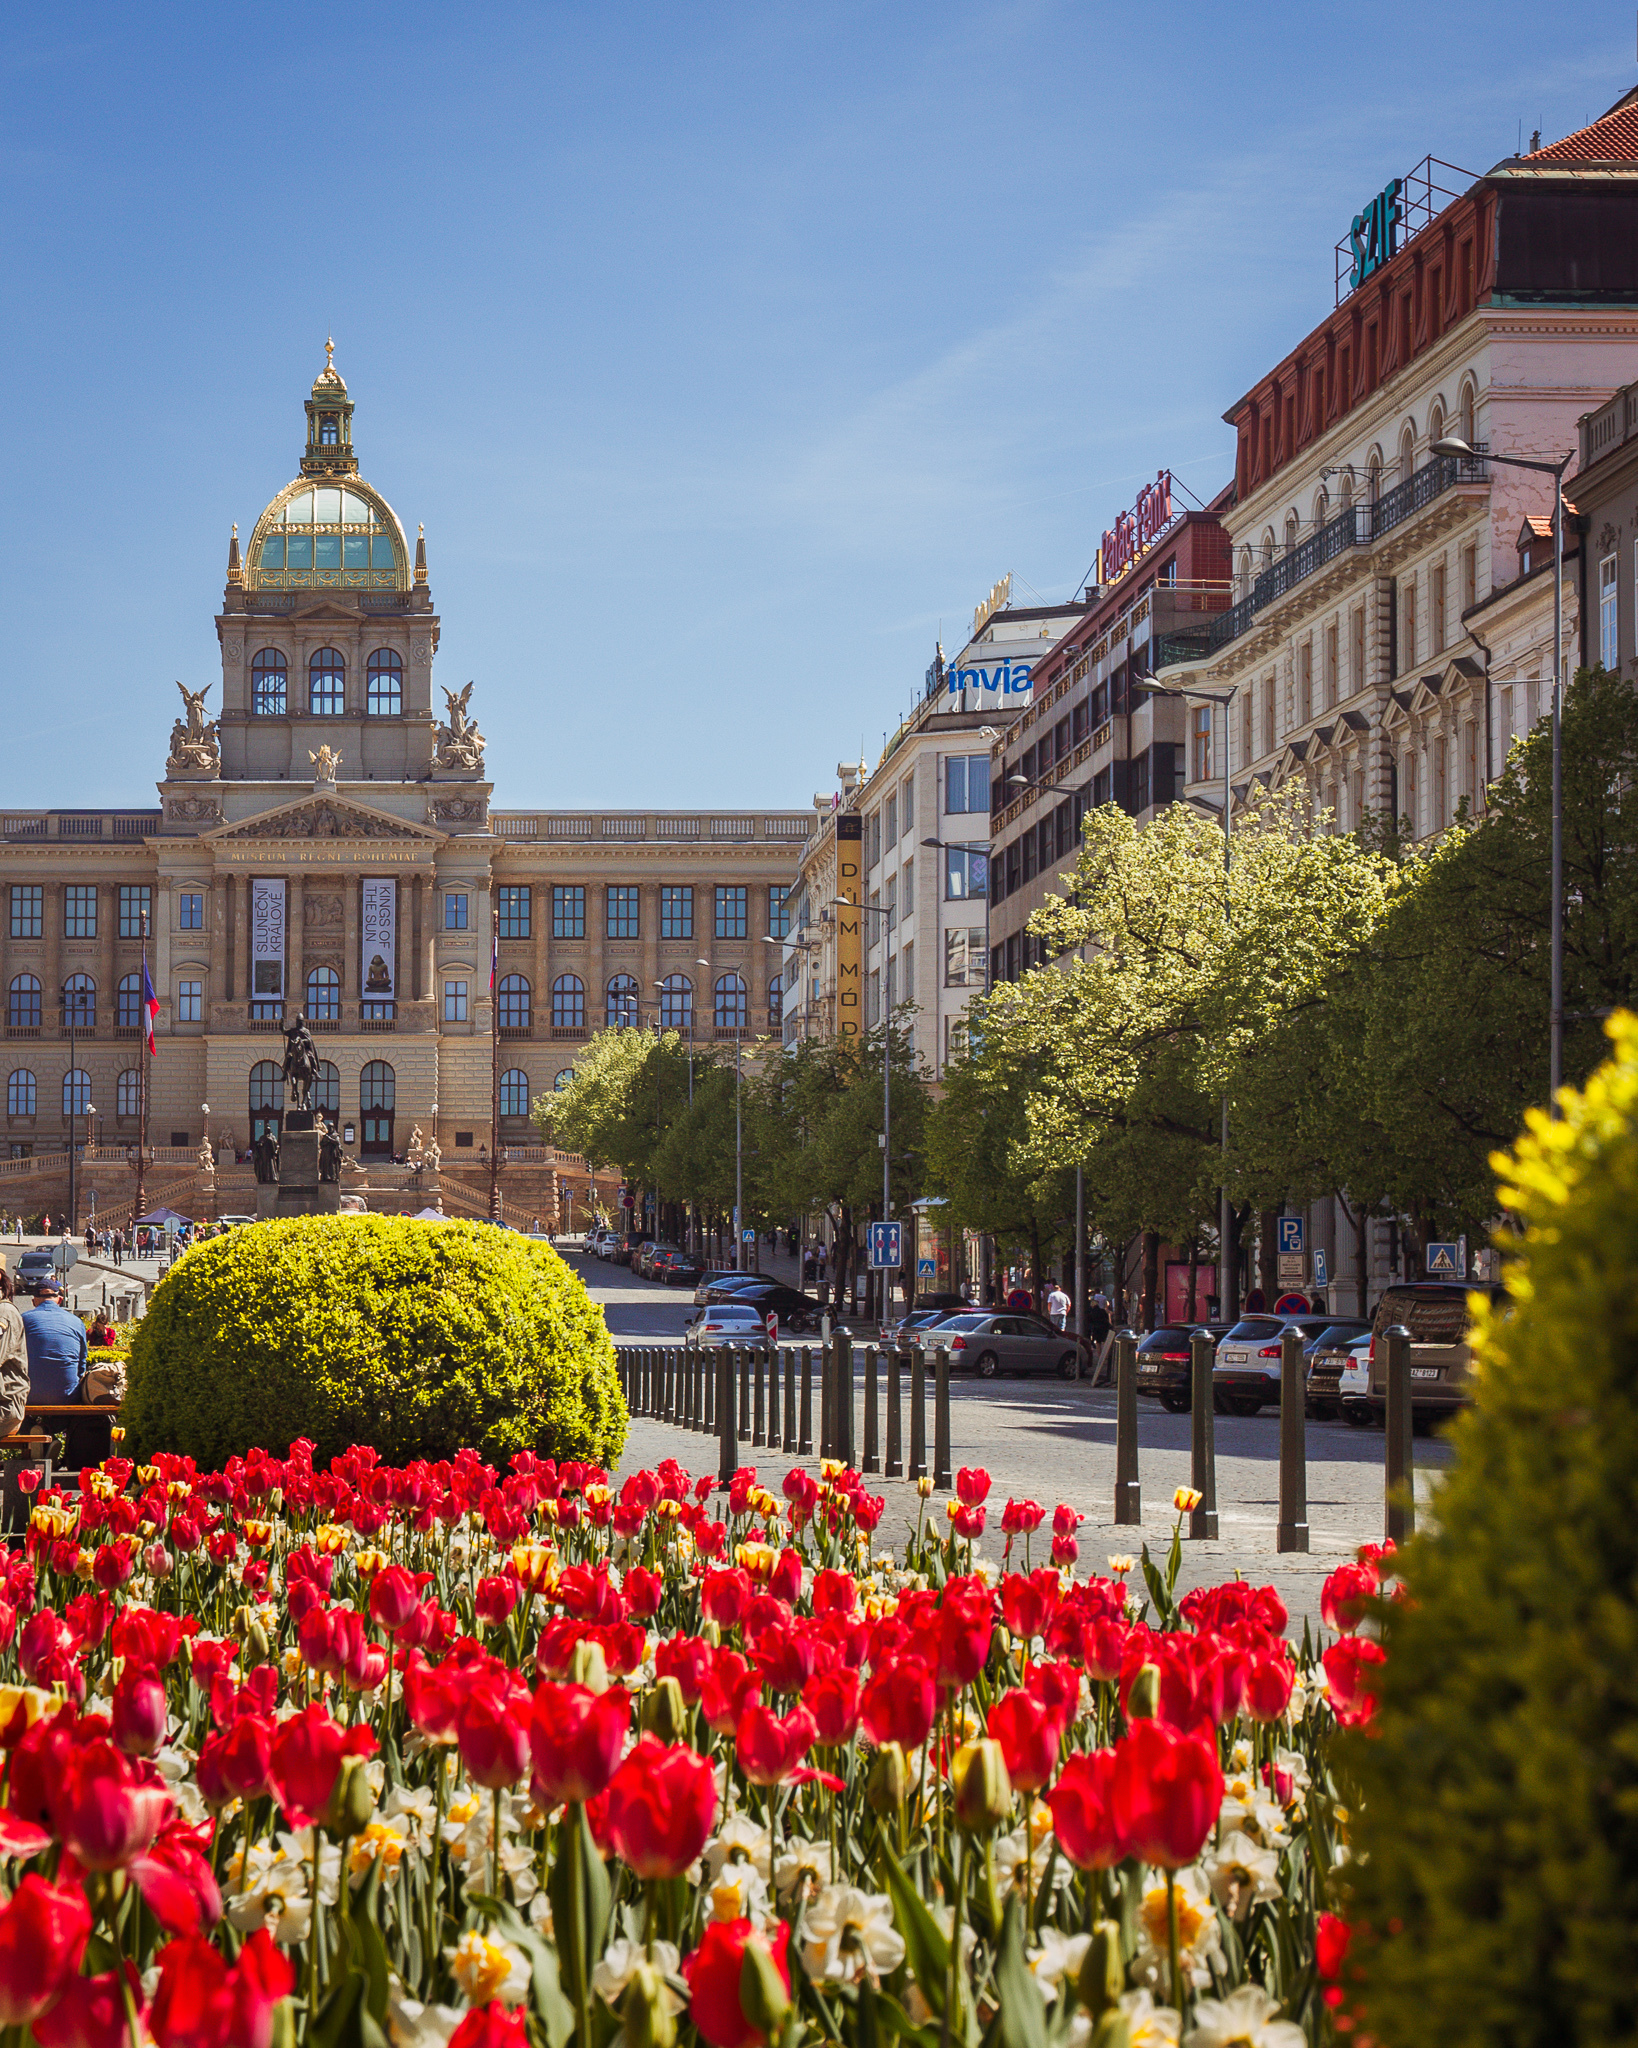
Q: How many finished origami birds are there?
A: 0